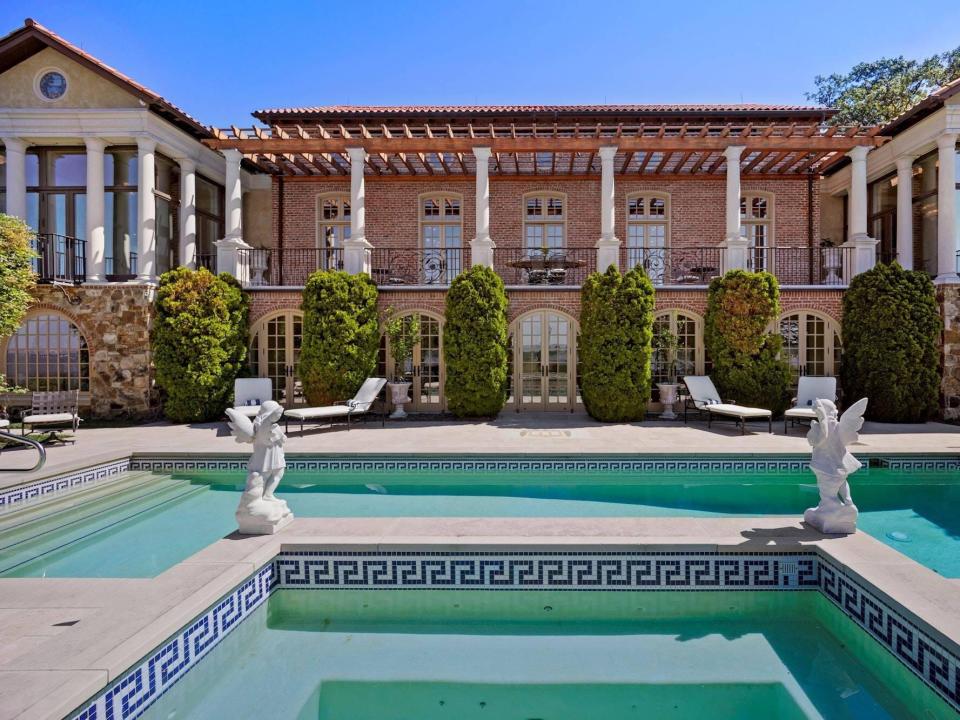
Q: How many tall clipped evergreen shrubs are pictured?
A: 6